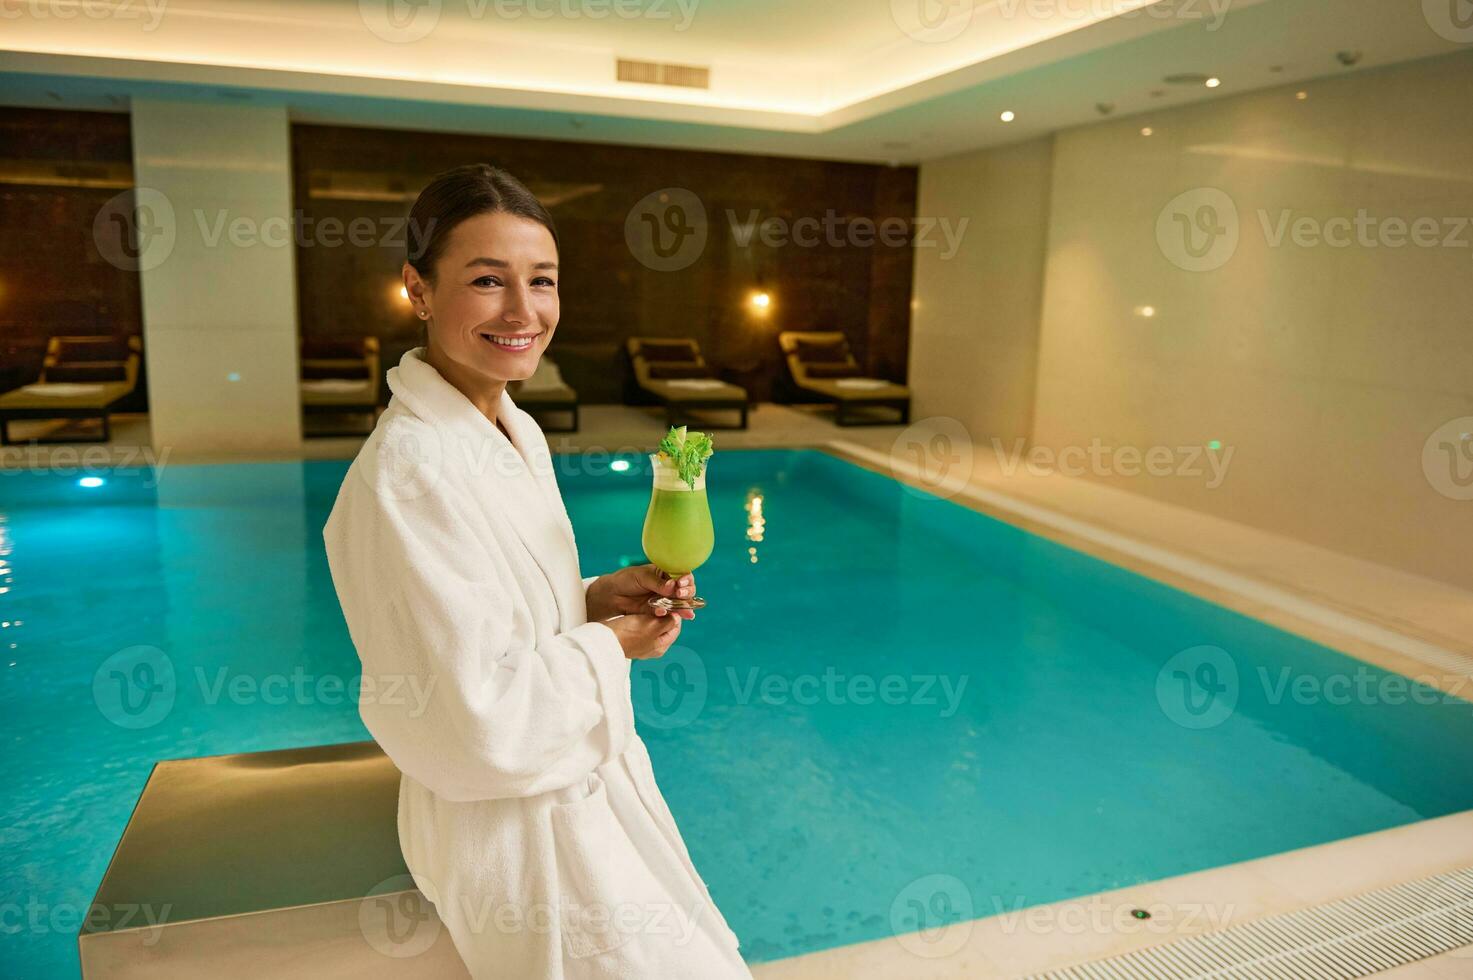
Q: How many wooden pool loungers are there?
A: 5